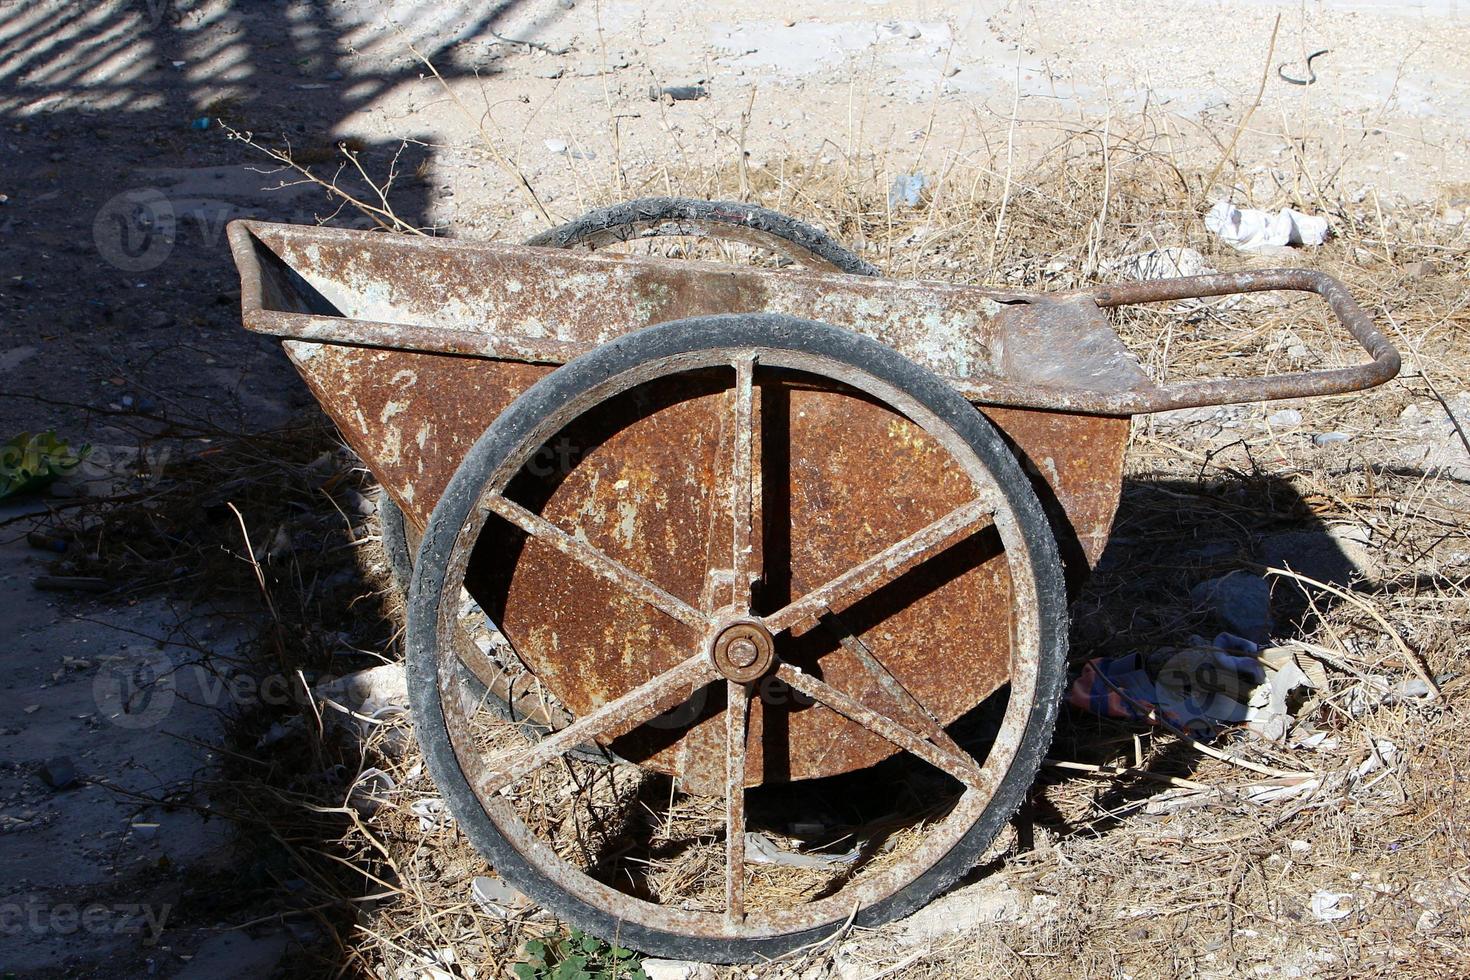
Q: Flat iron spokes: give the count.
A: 6